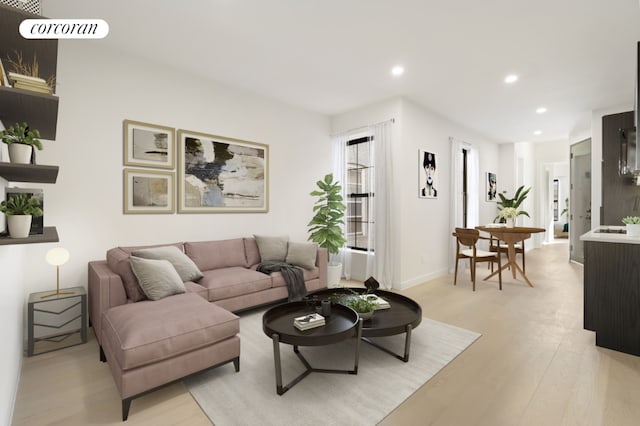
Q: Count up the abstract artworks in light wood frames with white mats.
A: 3